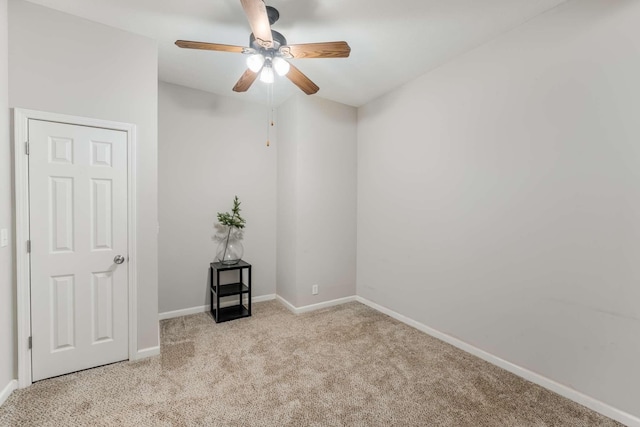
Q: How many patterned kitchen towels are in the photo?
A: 0